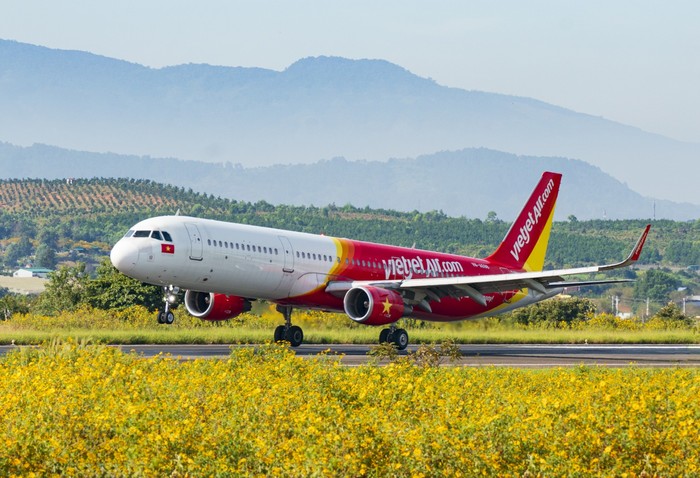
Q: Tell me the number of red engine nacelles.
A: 2